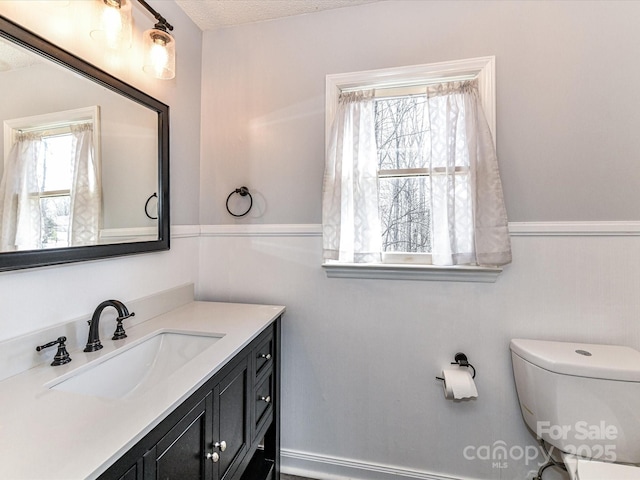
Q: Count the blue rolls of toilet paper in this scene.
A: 0